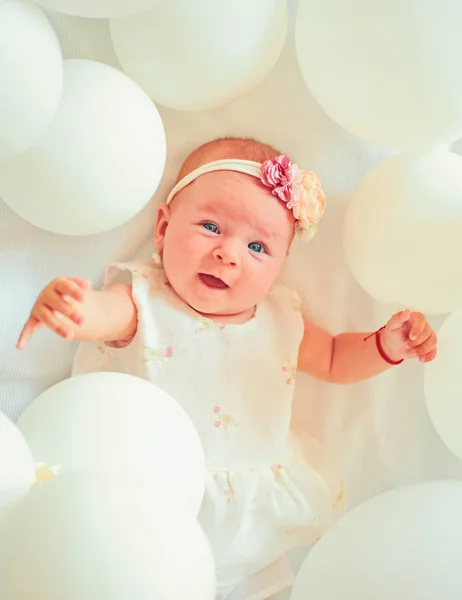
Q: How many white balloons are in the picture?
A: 11